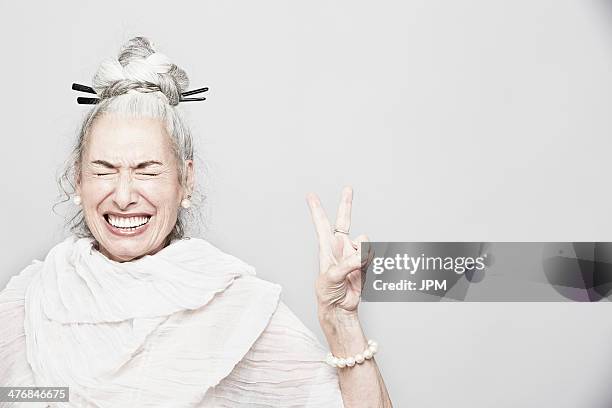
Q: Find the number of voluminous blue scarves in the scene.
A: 0